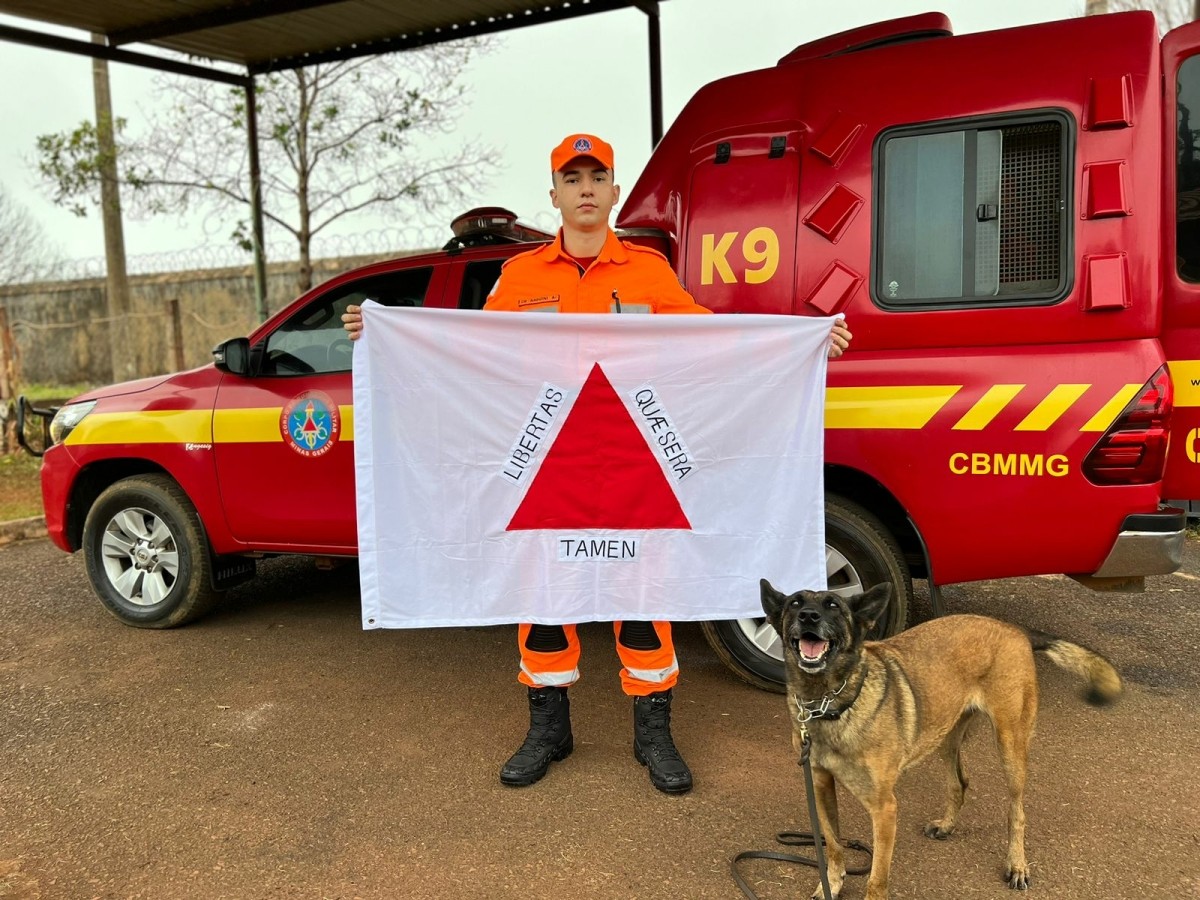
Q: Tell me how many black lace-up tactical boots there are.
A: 2